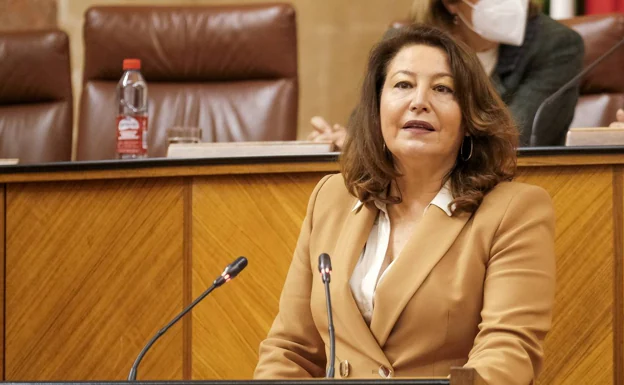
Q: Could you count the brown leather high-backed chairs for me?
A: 3